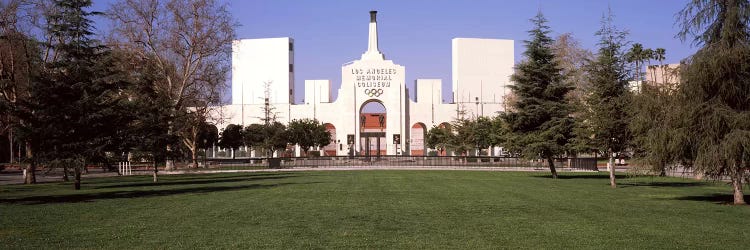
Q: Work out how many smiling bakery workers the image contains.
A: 0